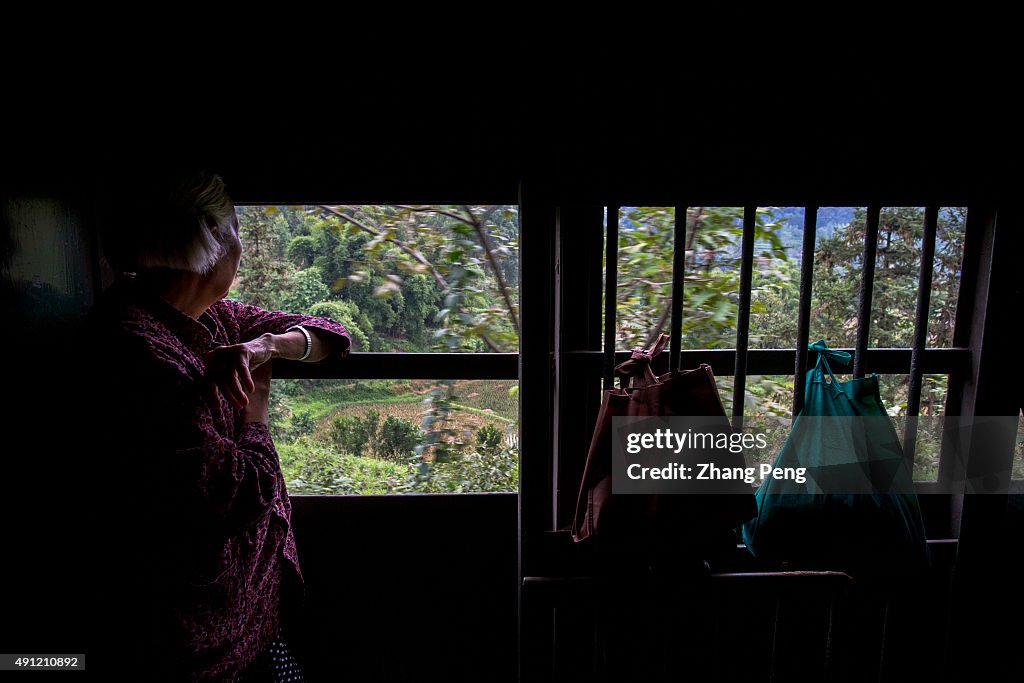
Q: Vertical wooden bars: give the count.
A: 6